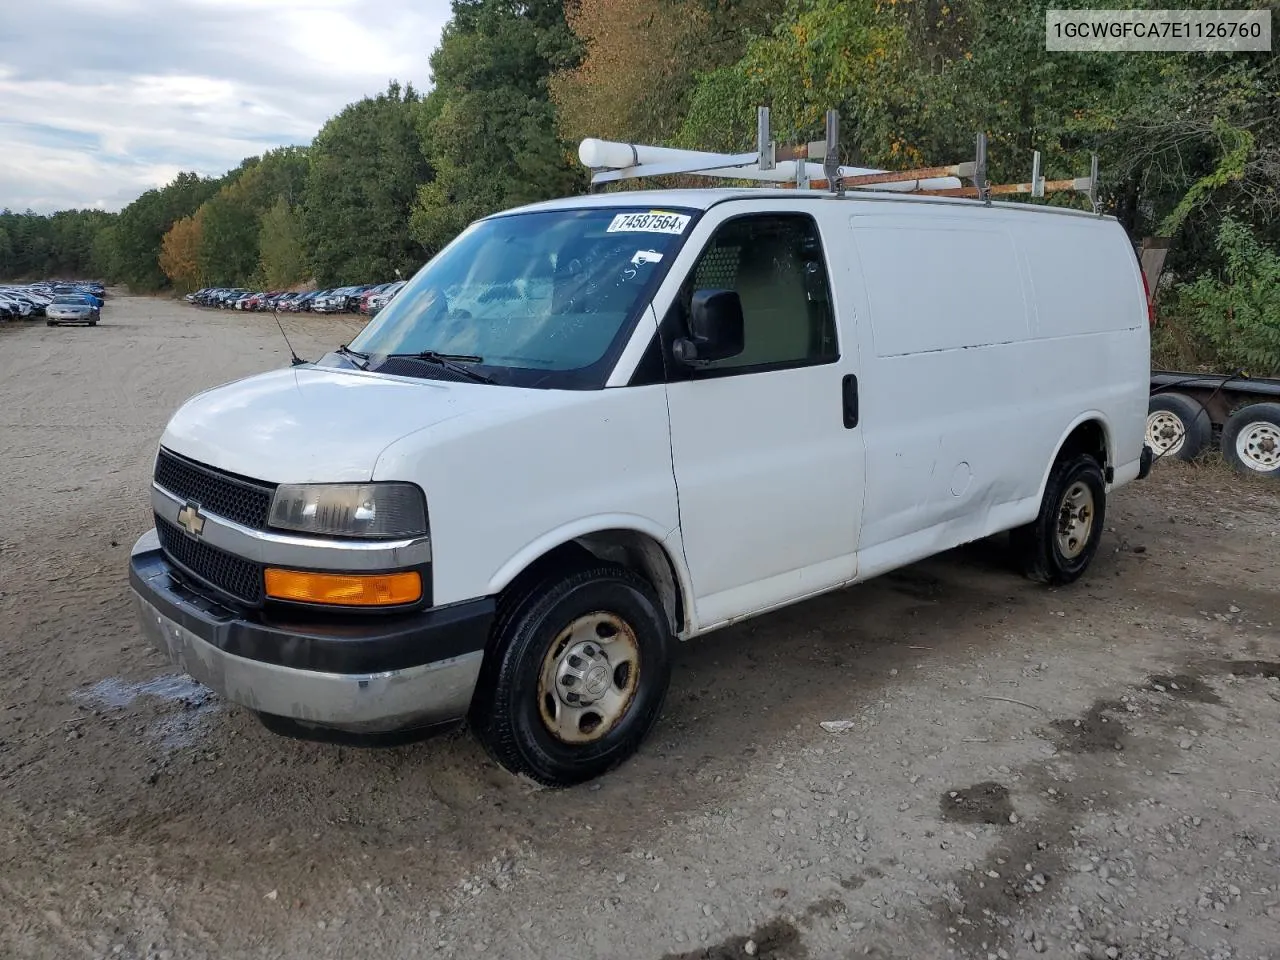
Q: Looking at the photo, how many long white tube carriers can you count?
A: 1